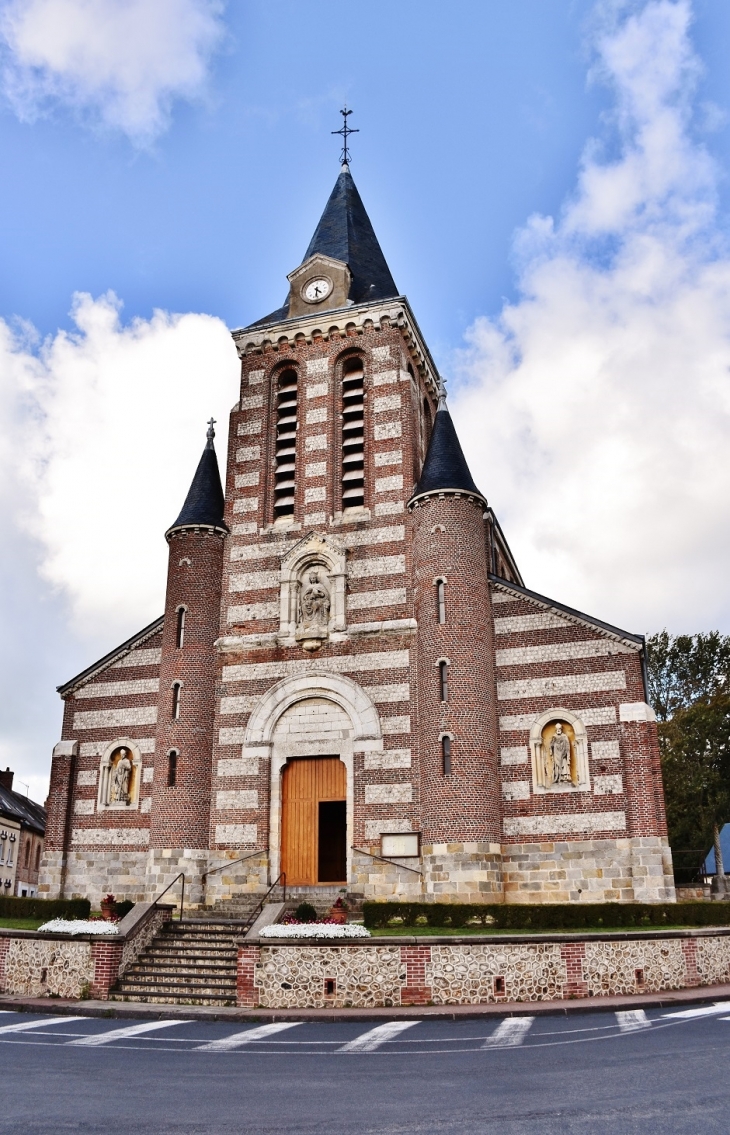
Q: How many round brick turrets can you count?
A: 2